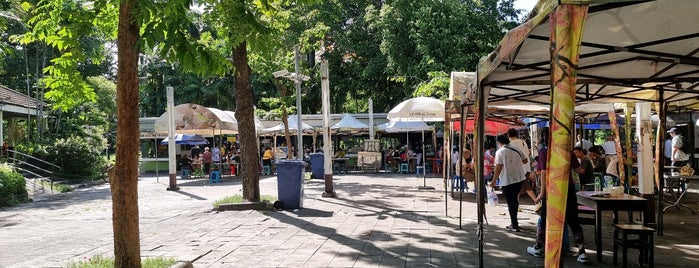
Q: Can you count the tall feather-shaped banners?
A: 0